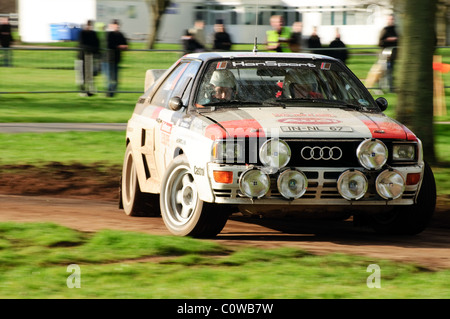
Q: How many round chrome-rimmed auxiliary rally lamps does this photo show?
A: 6